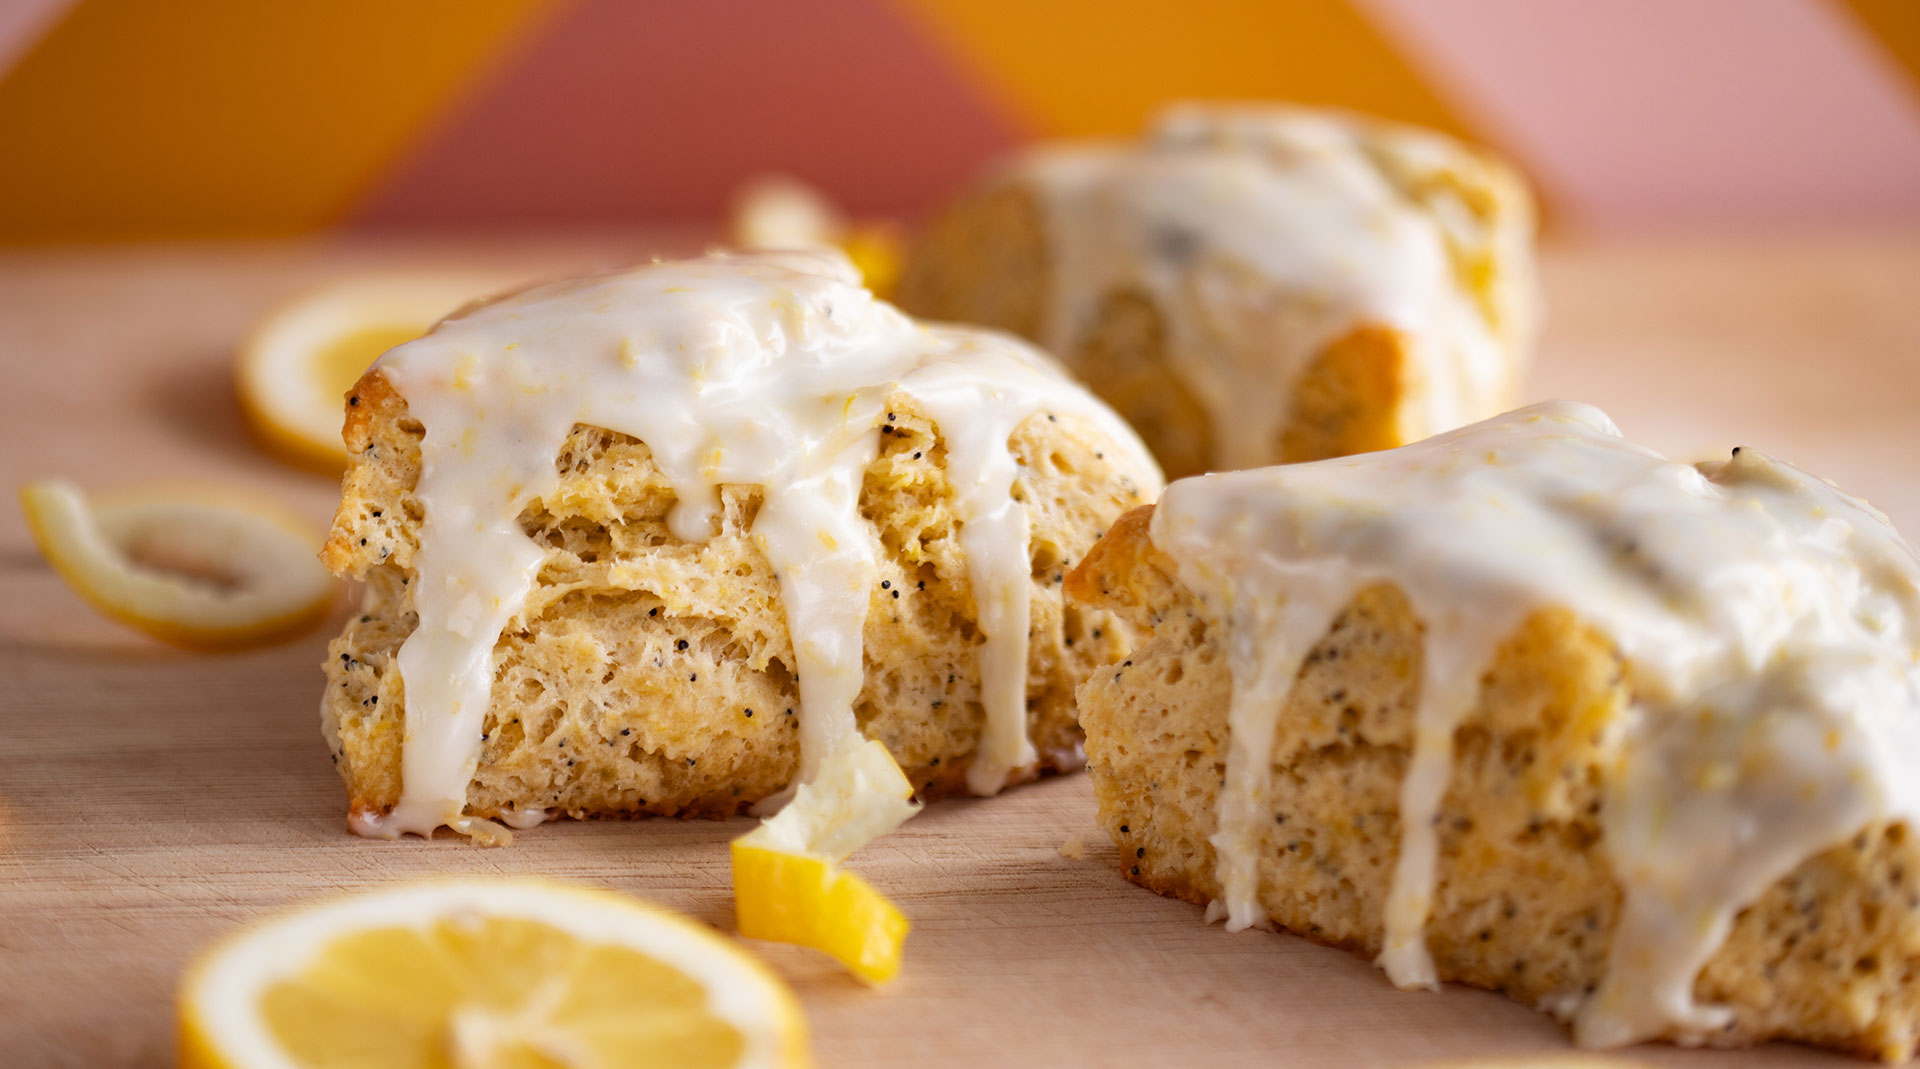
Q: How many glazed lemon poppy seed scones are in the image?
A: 3